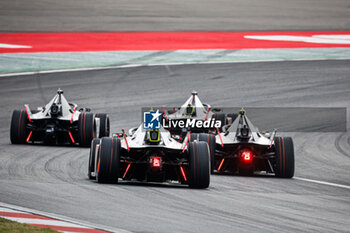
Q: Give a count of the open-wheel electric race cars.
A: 4